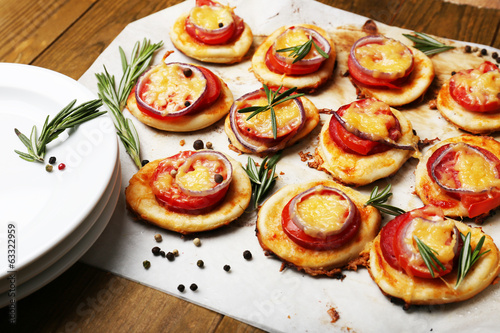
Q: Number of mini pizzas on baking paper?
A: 11